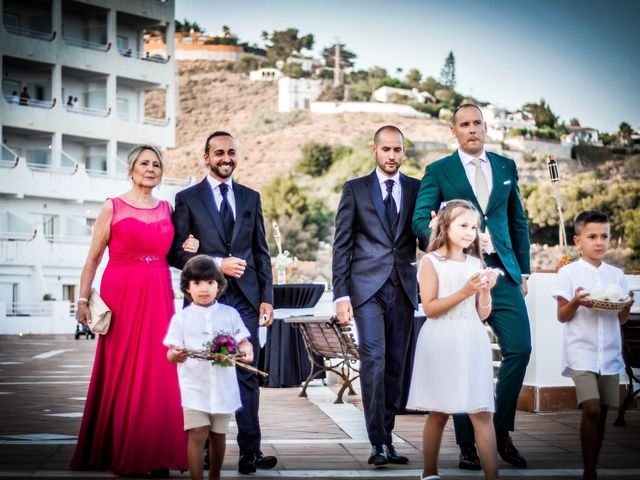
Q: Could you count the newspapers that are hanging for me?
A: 0